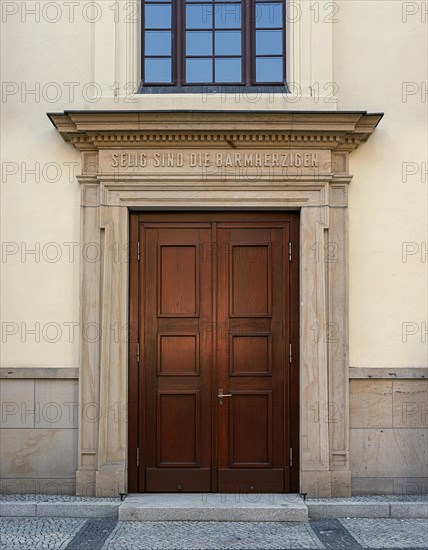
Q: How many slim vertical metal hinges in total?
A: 6